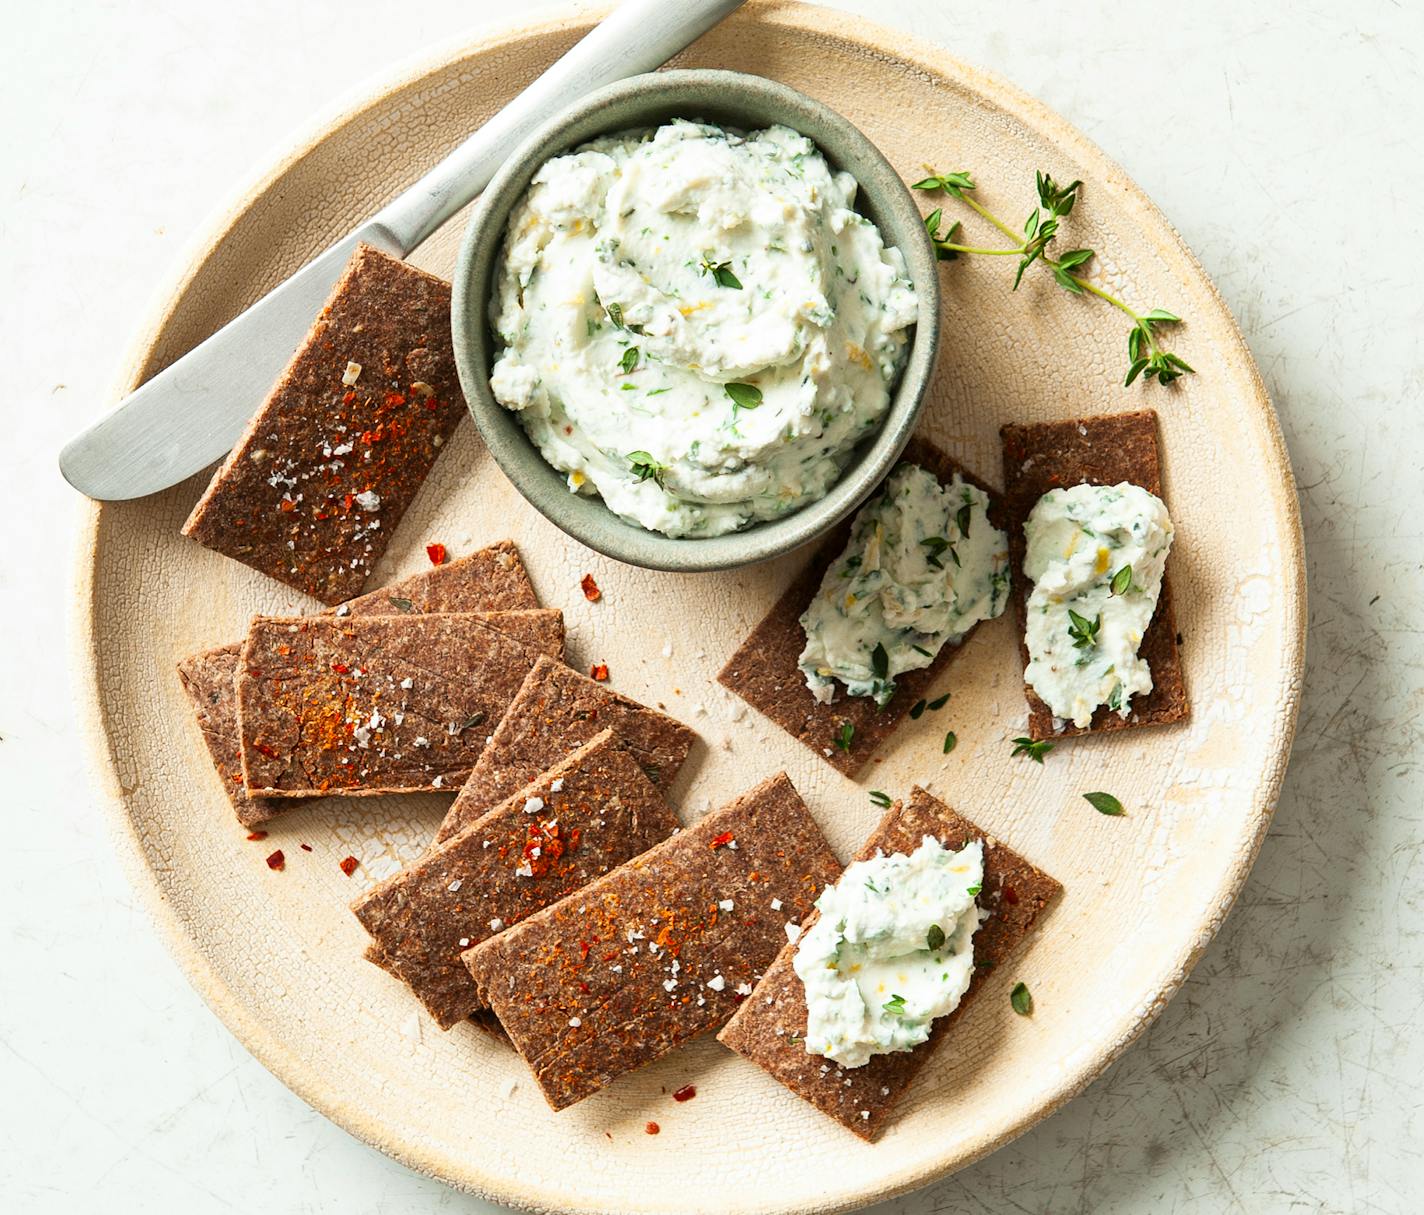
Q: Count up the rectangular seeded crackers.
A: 9